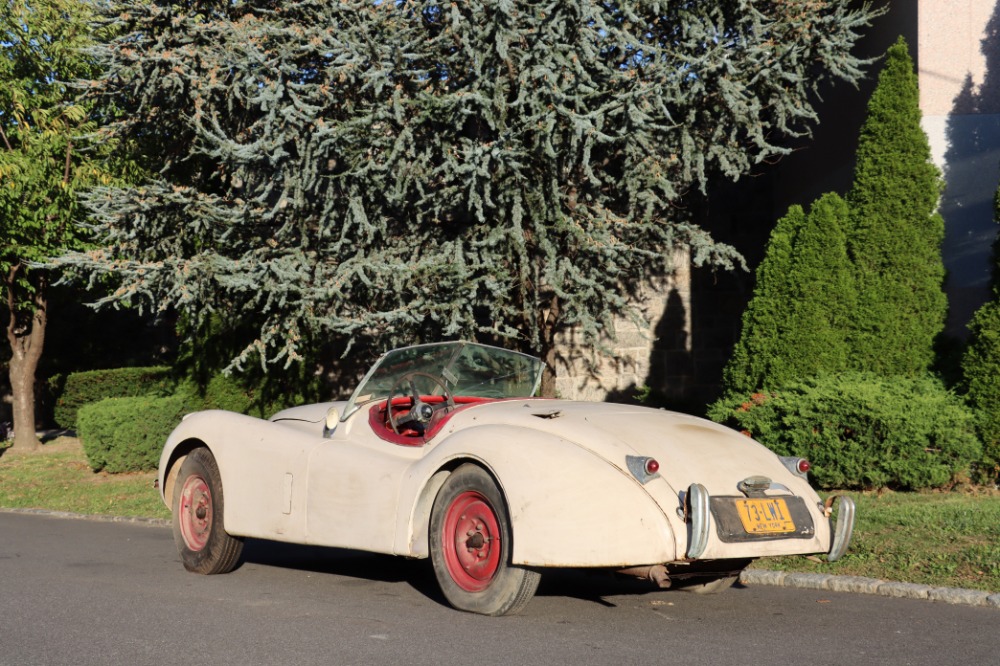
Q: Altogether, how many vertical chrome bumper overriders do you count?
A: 2